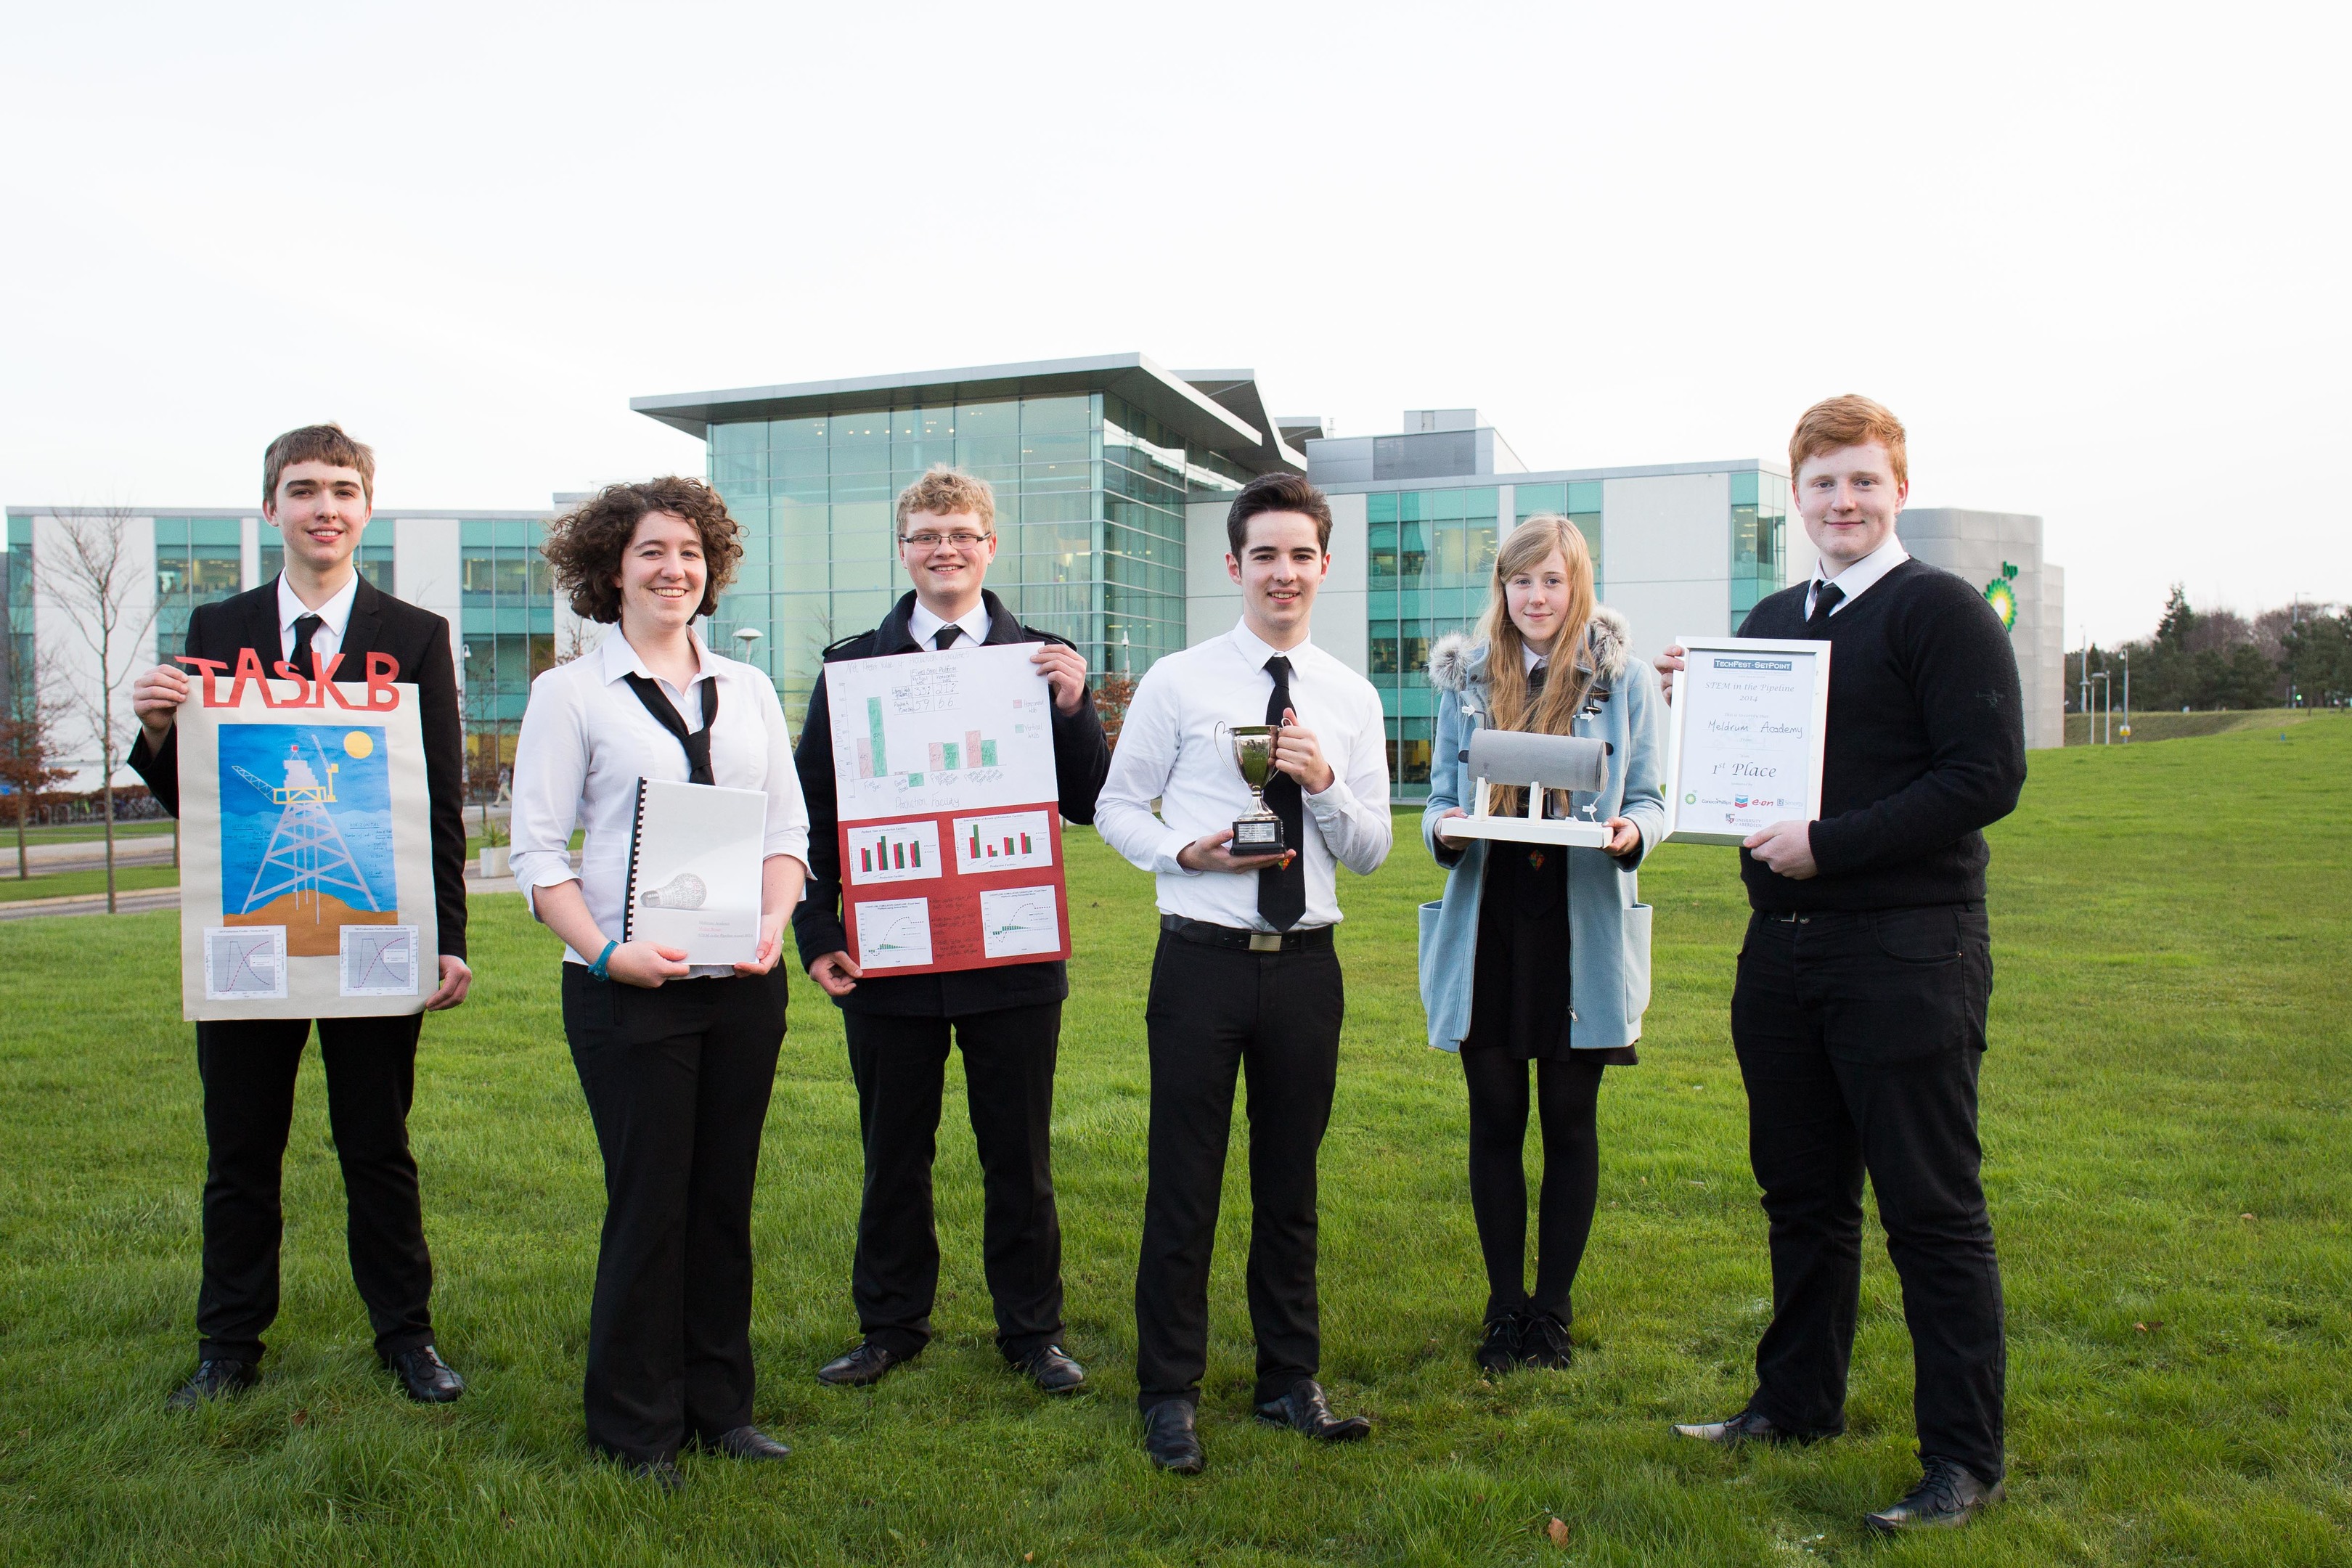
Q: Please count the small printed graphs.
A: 6